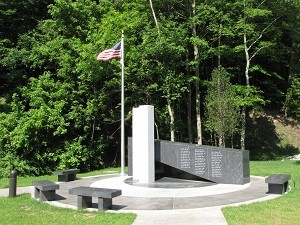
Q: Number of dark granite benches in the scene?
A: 4